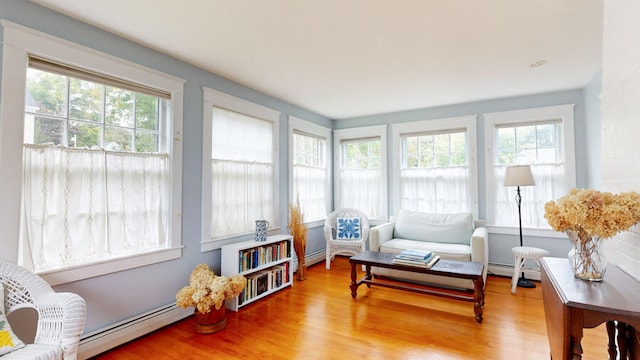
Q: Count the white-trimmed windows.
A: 6